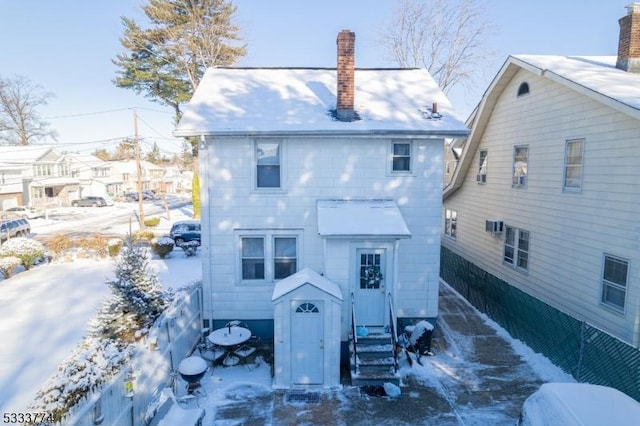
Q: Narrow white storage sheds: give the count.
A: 1